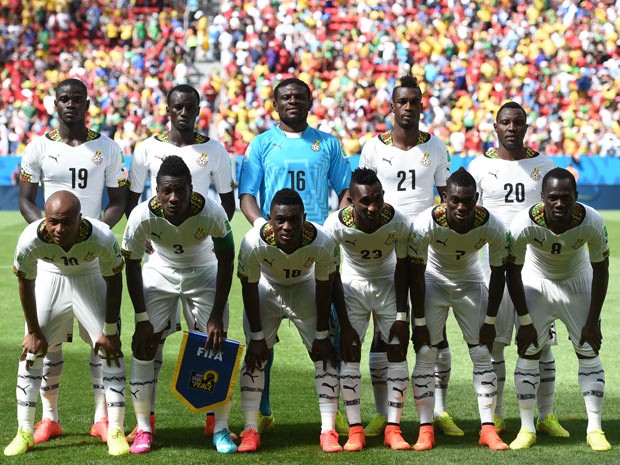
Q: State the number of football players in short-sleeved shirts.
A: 11